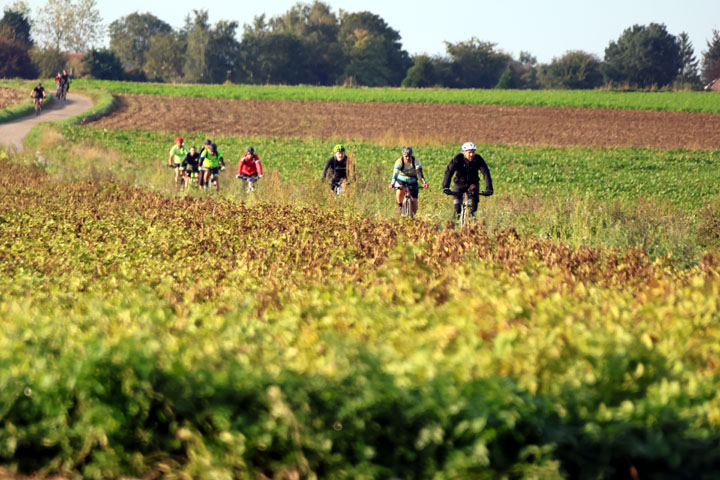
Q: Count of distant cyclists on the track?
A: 3